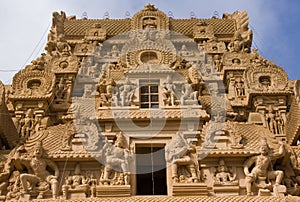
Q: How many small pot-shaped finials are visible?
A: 6